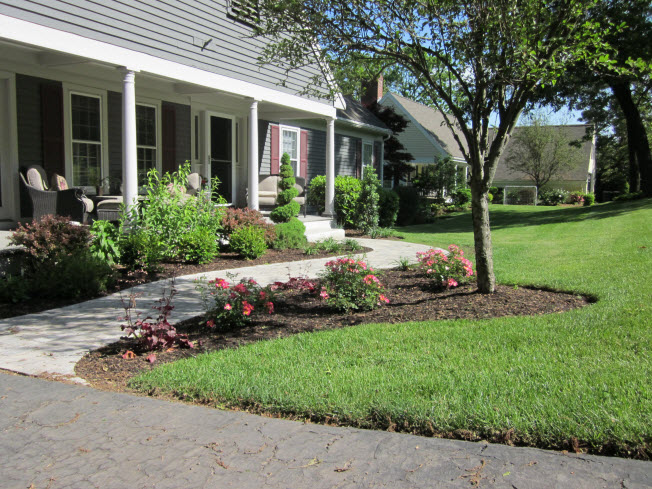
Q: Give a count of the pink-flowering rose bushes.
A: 3